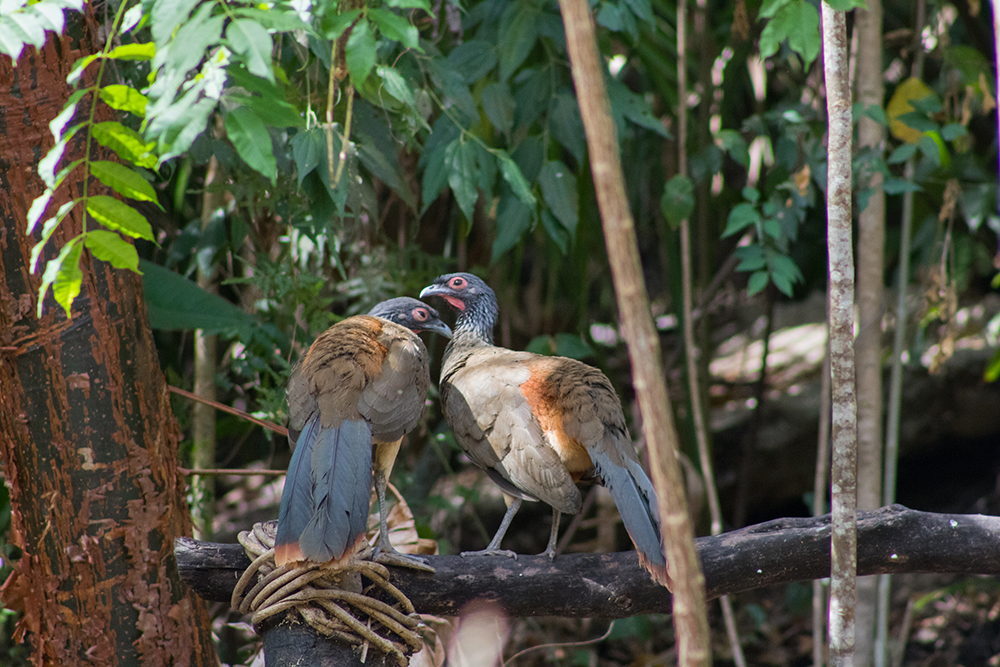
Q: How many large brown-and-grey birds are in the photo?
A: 2